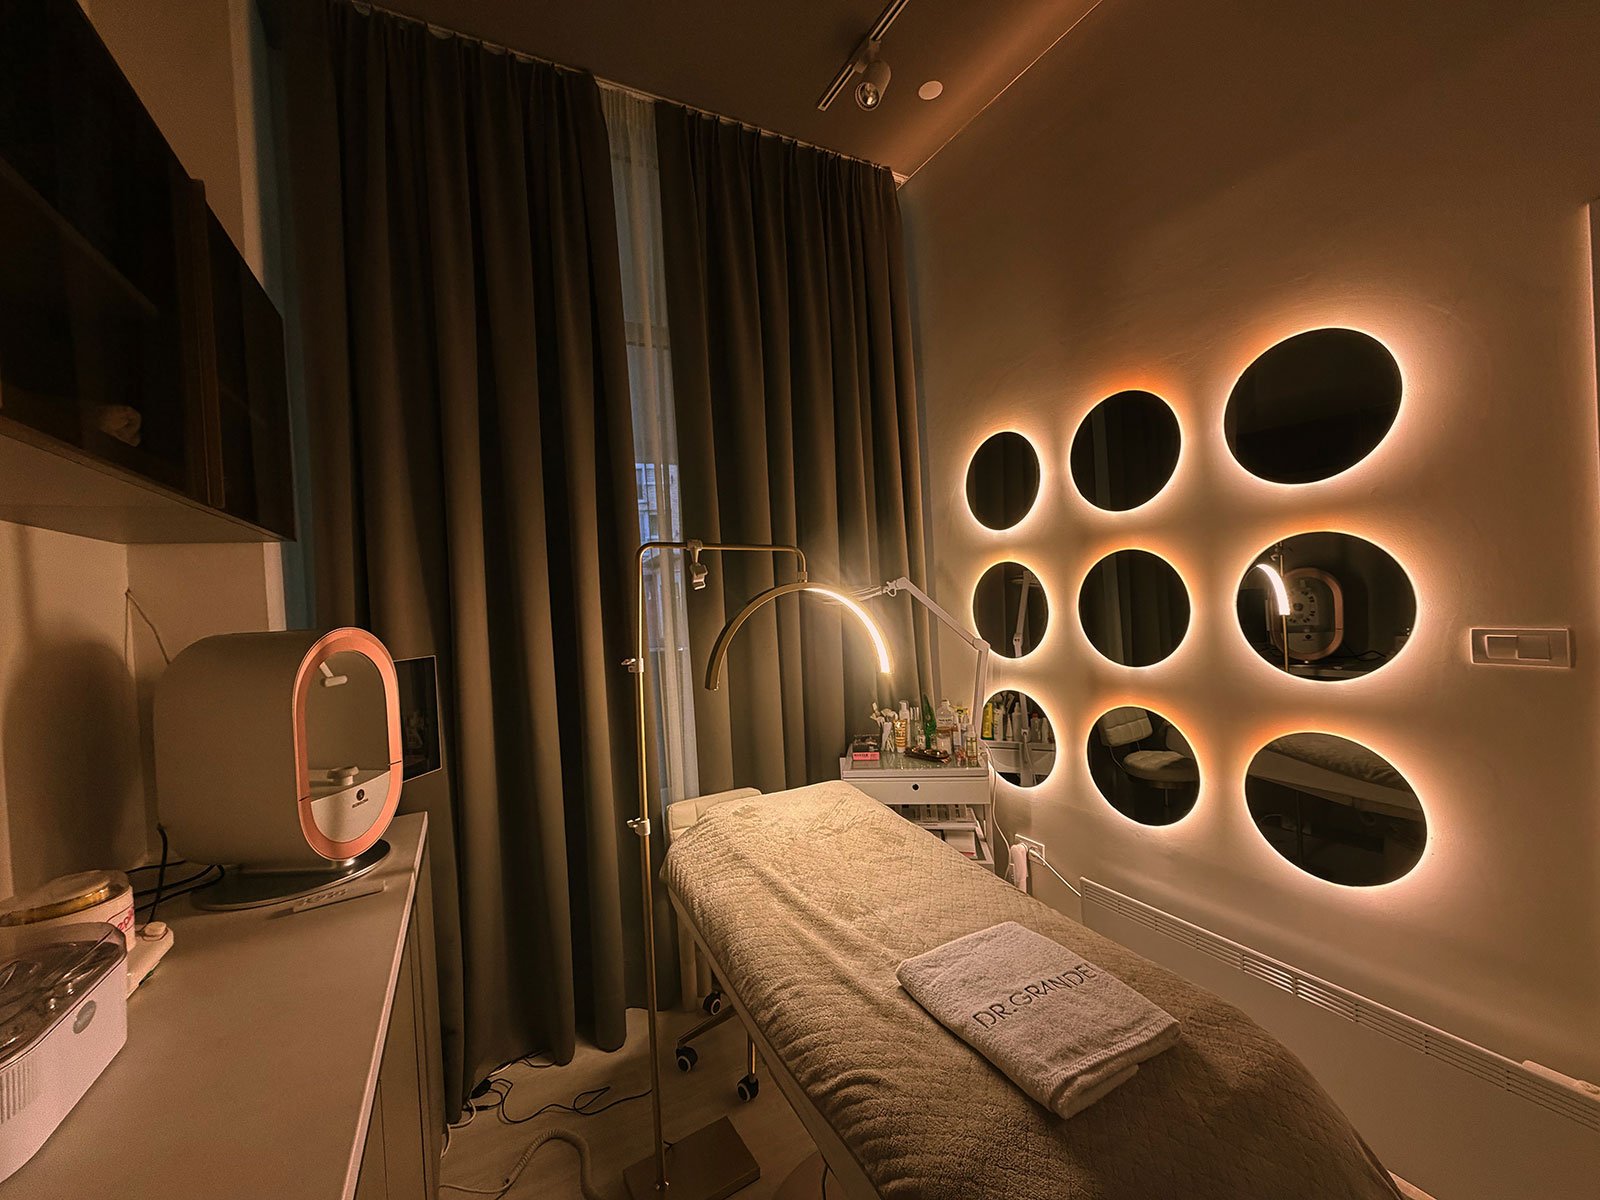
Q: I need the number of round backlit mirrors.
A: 9